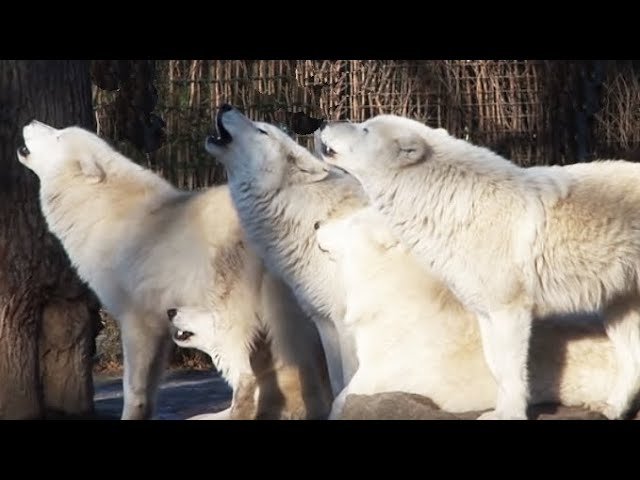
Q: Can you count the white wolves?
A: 5